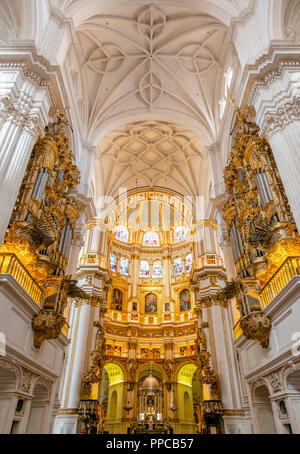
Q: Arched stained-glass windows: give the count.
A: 9